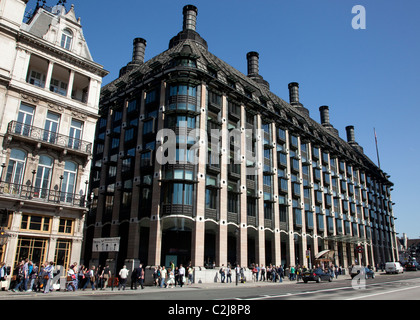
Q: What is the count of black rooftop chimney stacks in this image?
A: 6